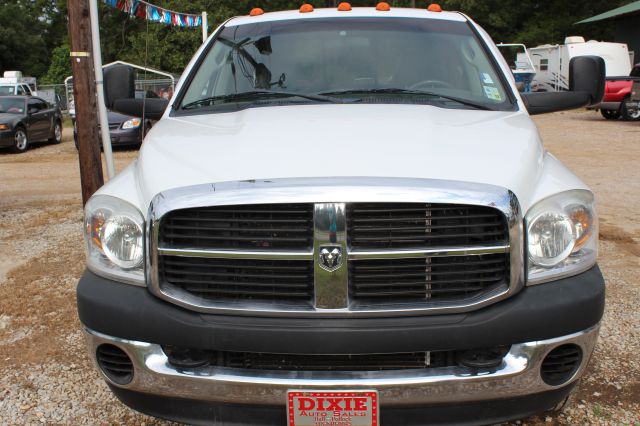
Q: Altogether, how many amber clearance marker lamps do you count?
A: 5